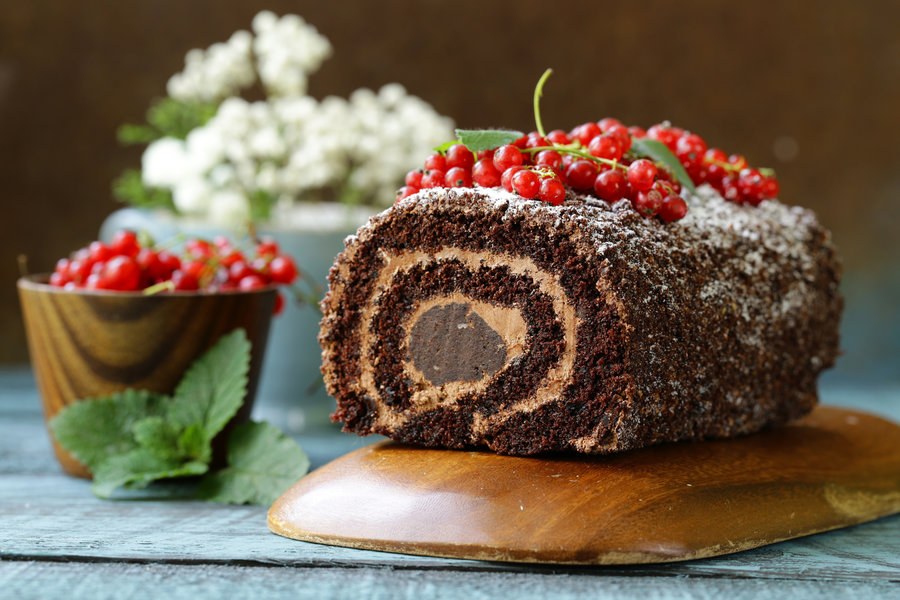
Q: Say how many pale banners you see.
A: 0